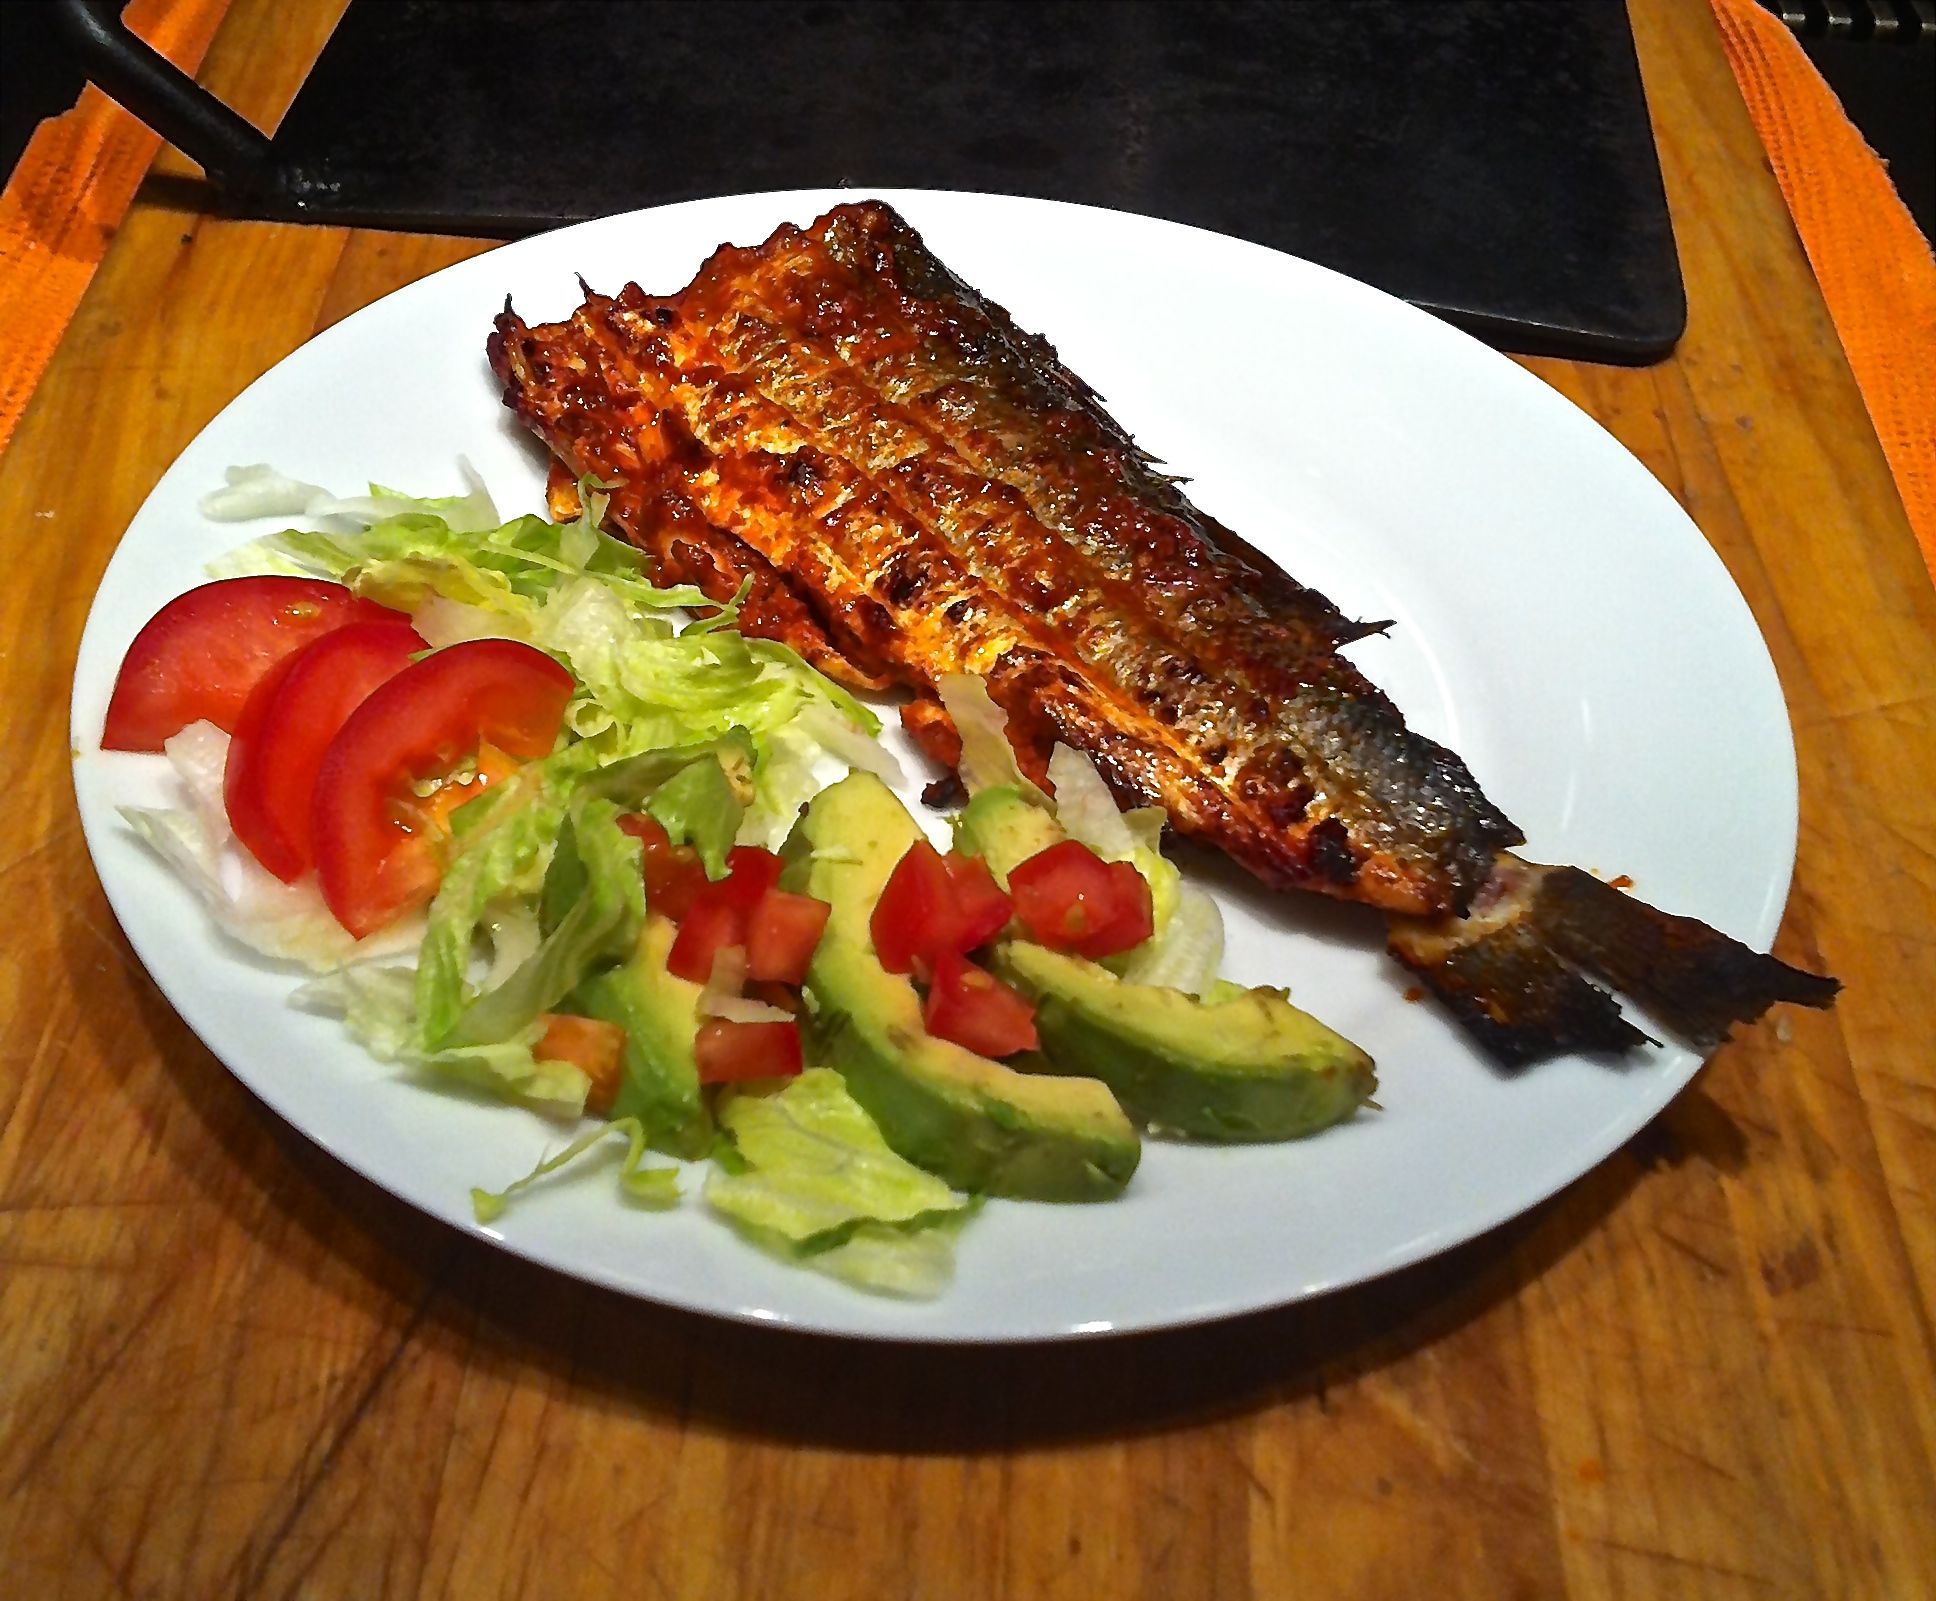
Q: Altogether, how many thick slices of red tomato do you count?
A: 3